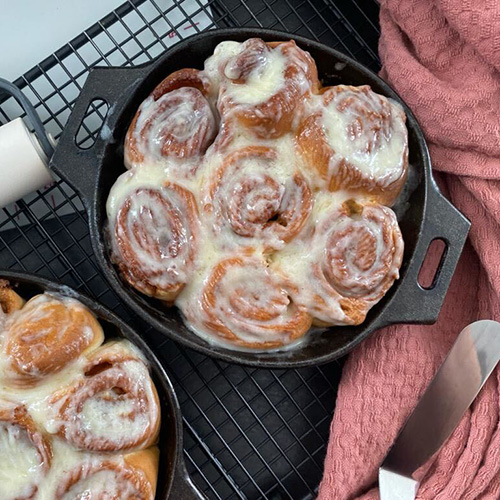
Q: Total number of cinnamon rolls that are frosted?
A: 12